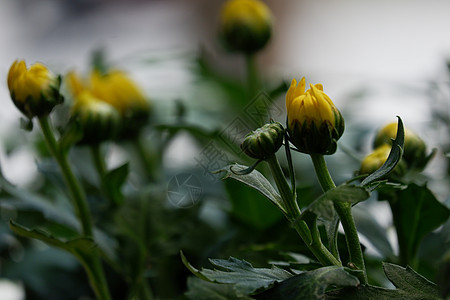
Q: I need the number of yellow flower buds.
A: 7